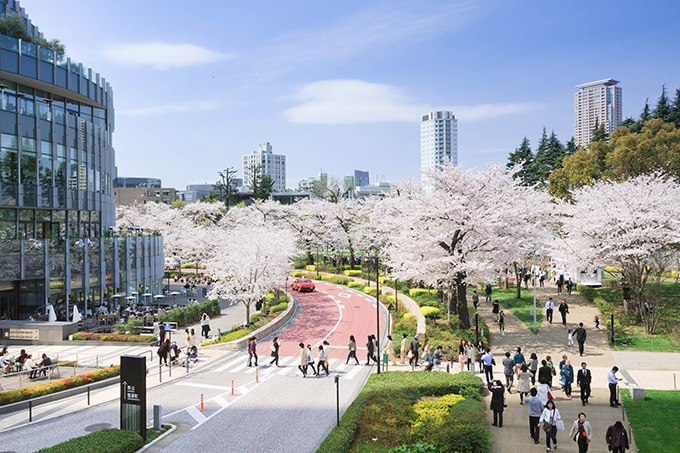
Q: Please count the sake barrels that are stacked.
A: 0